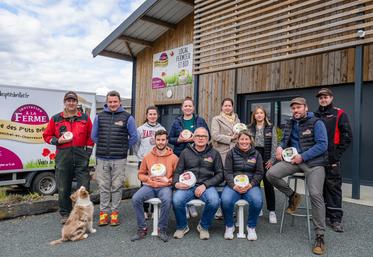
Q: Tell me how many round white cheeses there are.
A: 7